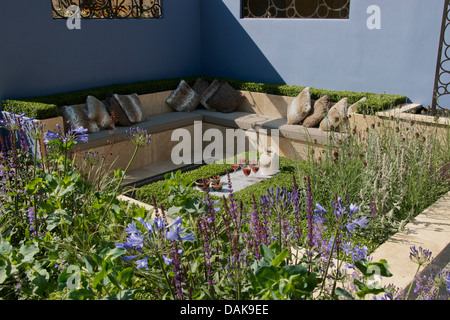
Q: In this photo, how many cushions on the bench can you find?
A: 12